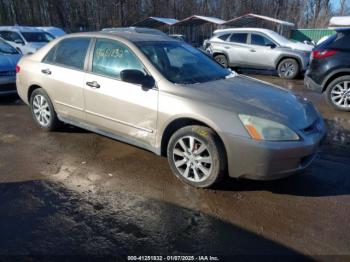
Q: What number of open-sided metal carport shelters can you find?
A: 3